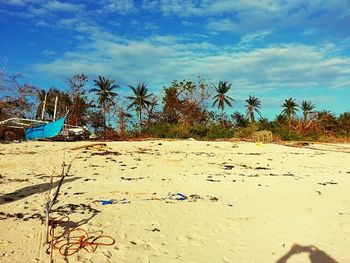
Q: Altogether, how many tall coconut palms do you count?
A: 6